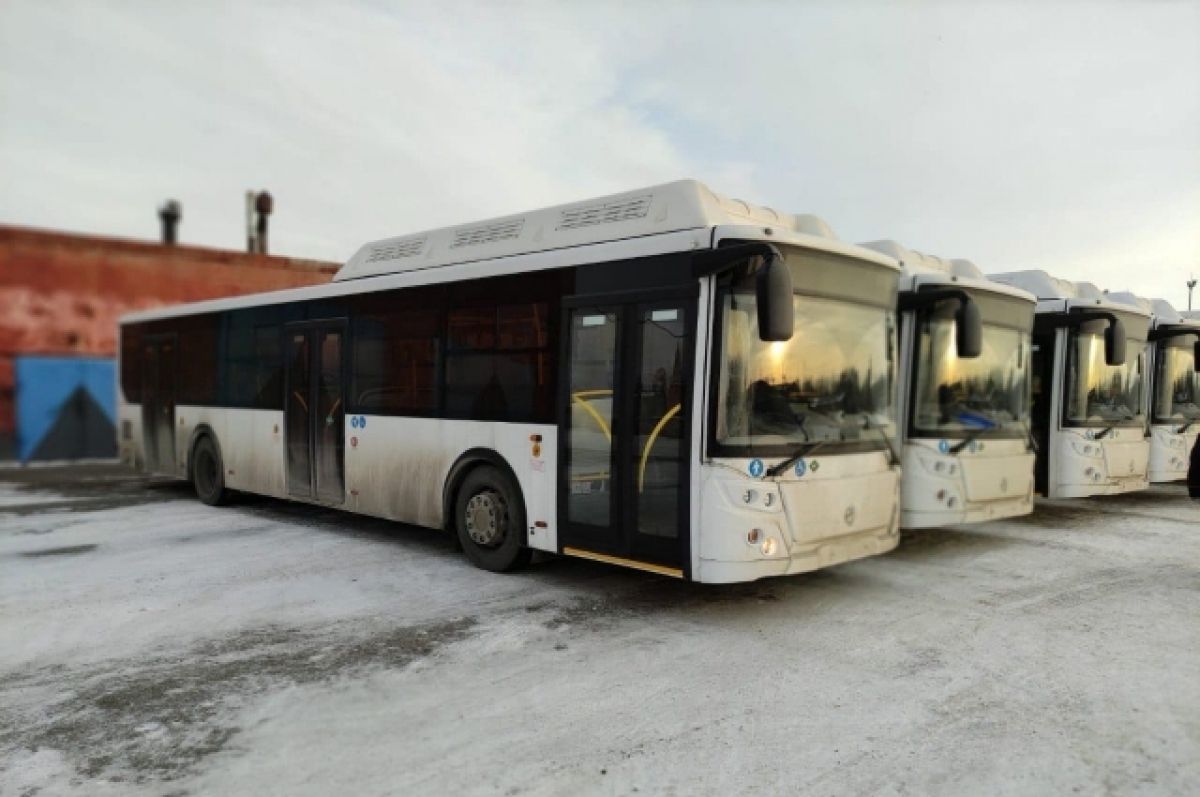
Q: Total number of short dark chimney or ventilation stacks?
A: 2